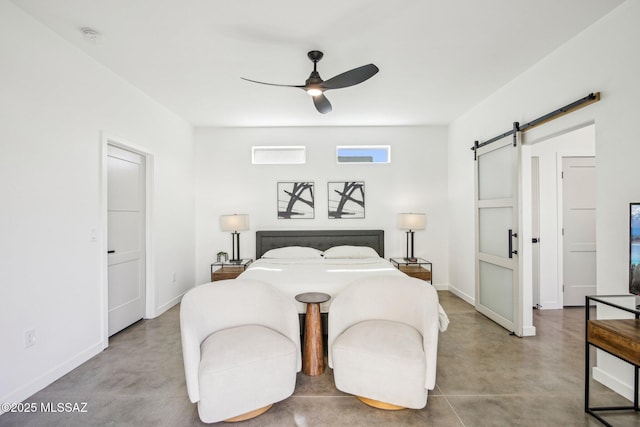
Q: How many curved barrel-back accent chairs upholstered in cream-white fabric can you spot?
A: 2